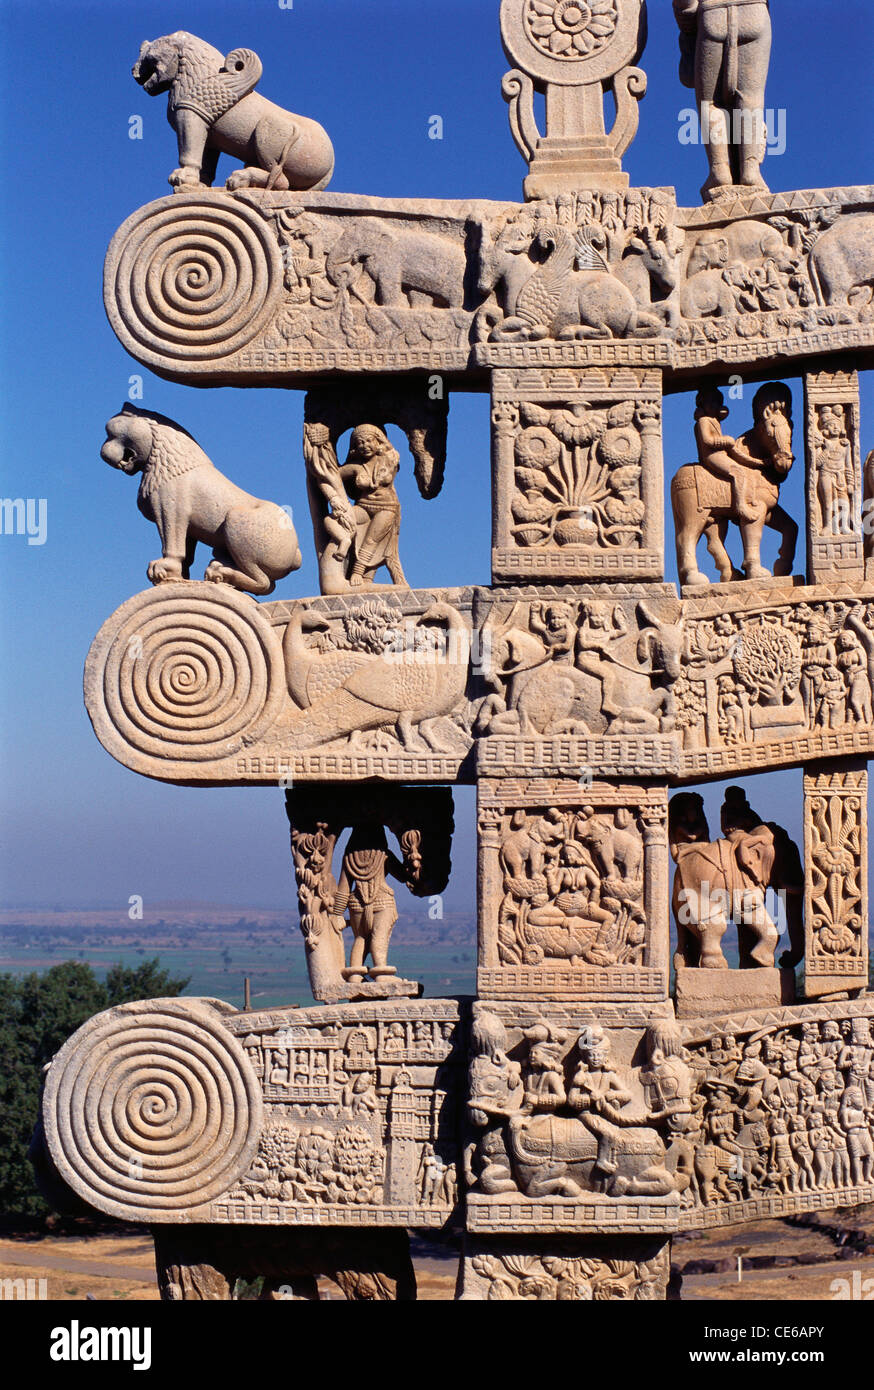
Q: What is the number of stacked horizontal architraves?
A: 3